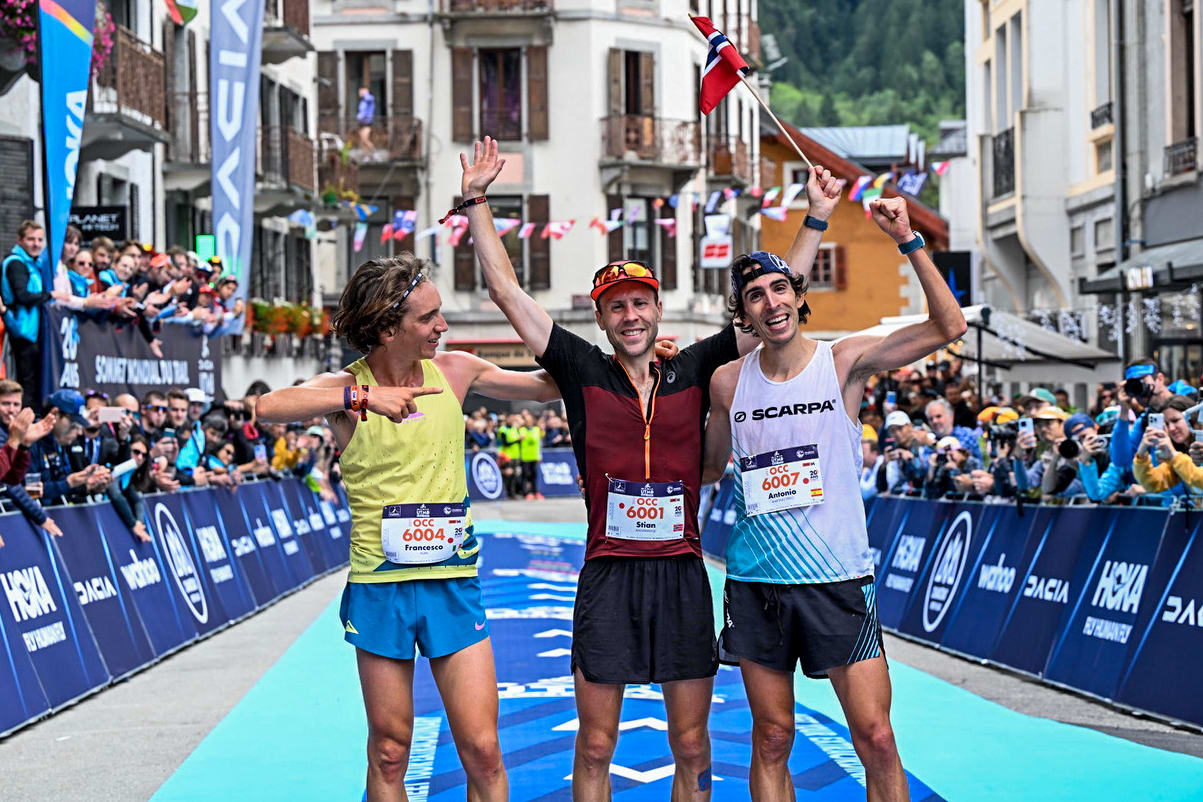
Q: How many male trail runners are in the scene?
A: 3